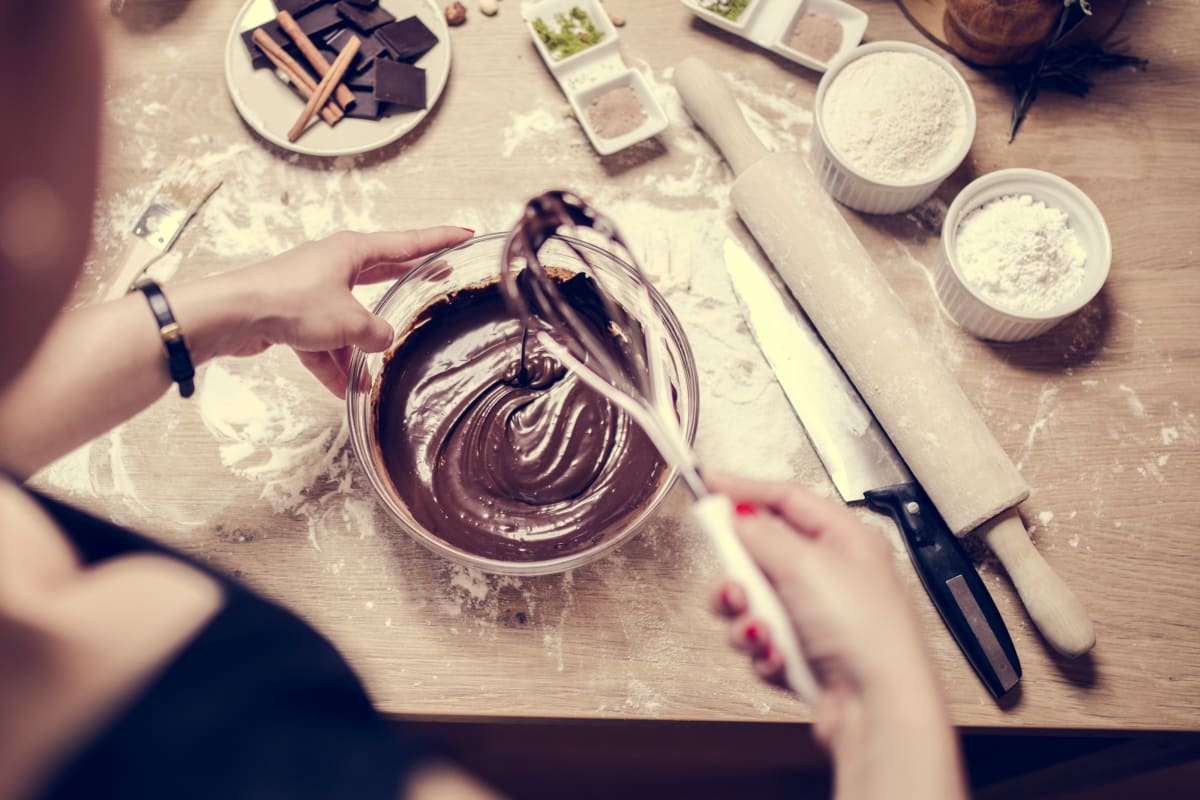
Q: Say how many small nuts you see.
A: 3